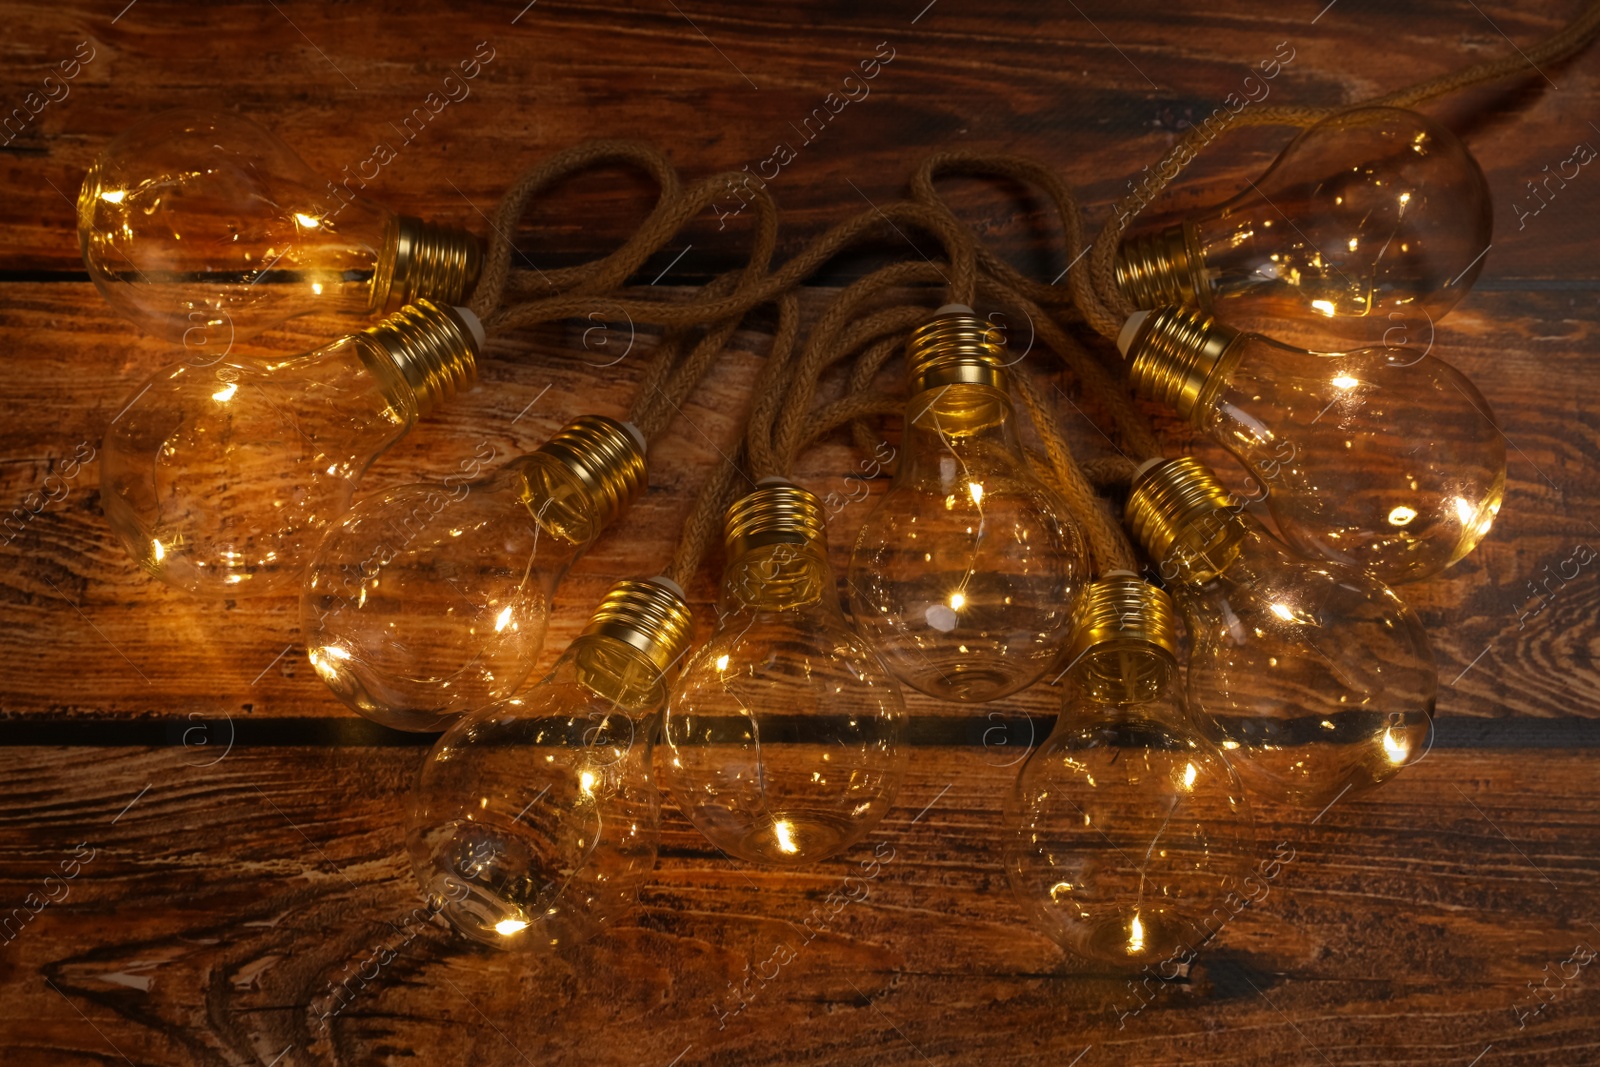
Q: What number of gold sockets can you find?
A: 10